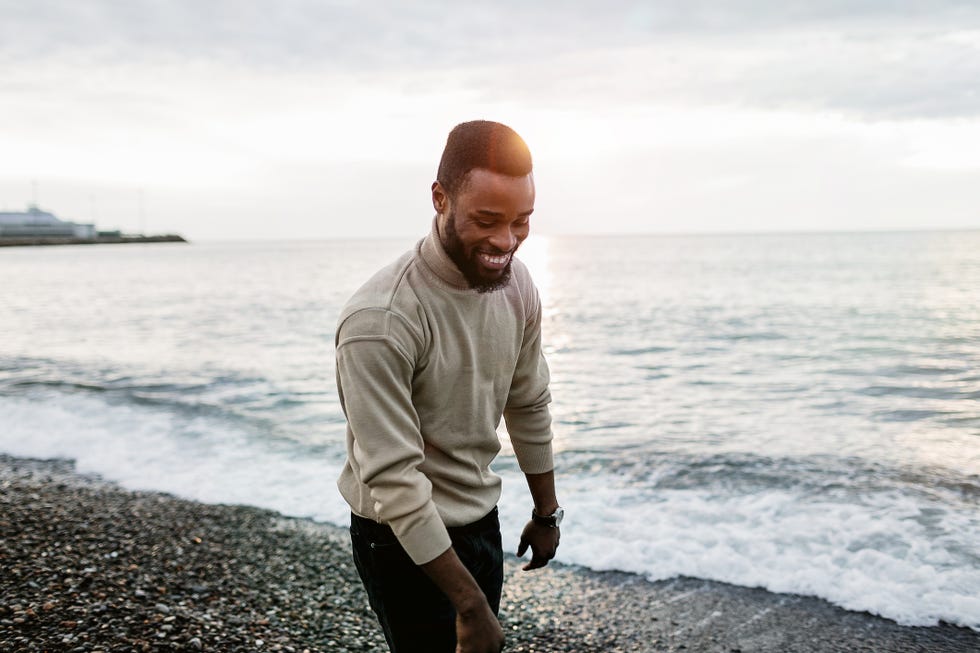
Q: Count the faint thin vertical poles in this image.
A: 3